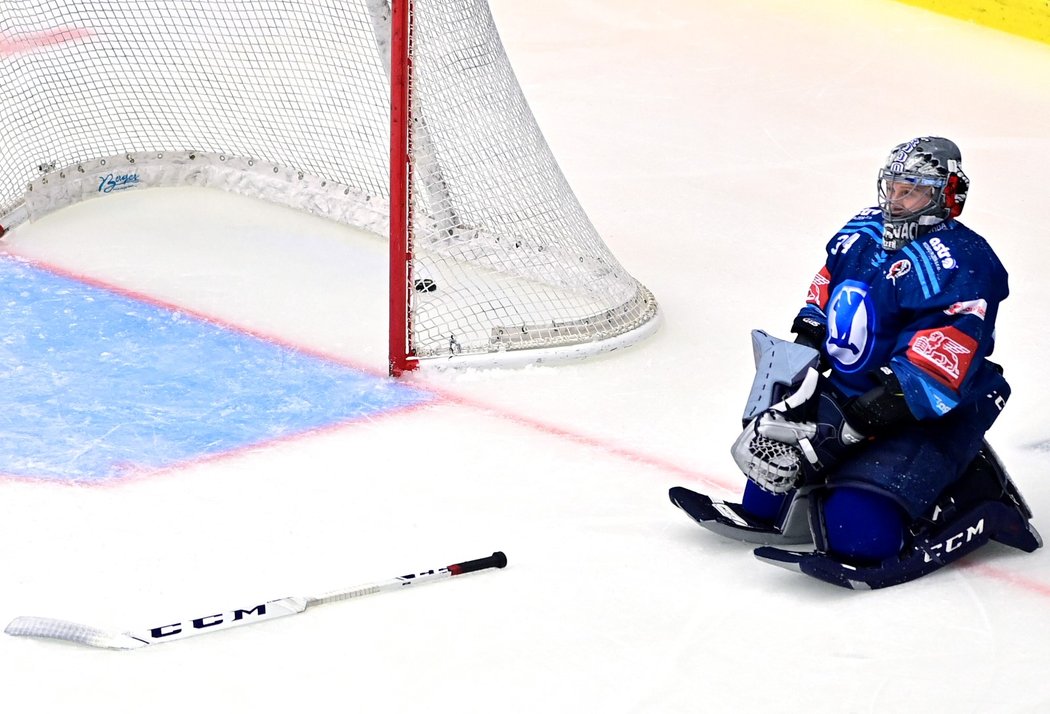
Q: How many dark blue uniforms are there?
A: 1